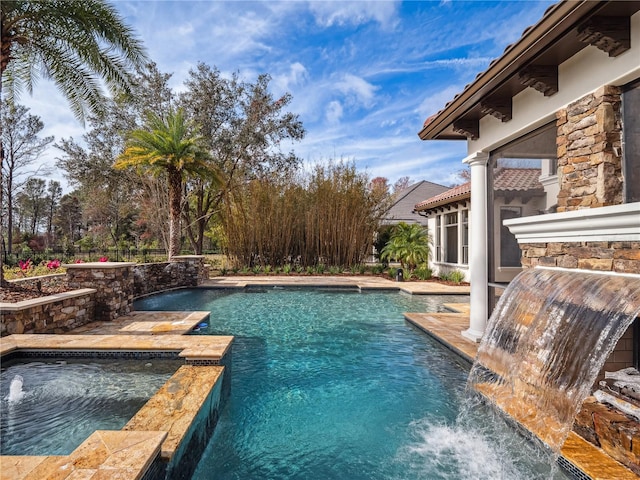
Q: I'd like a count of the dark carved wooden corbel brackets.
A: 4